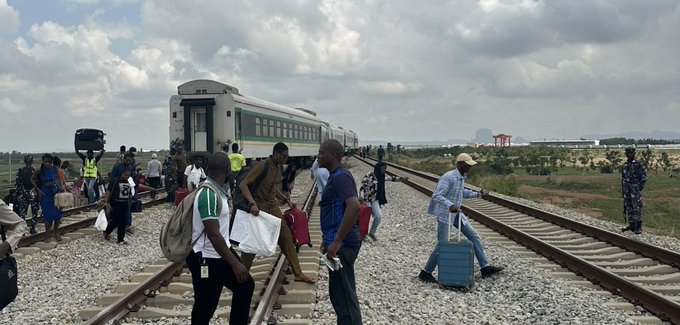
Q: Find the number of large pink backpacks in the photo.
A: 0